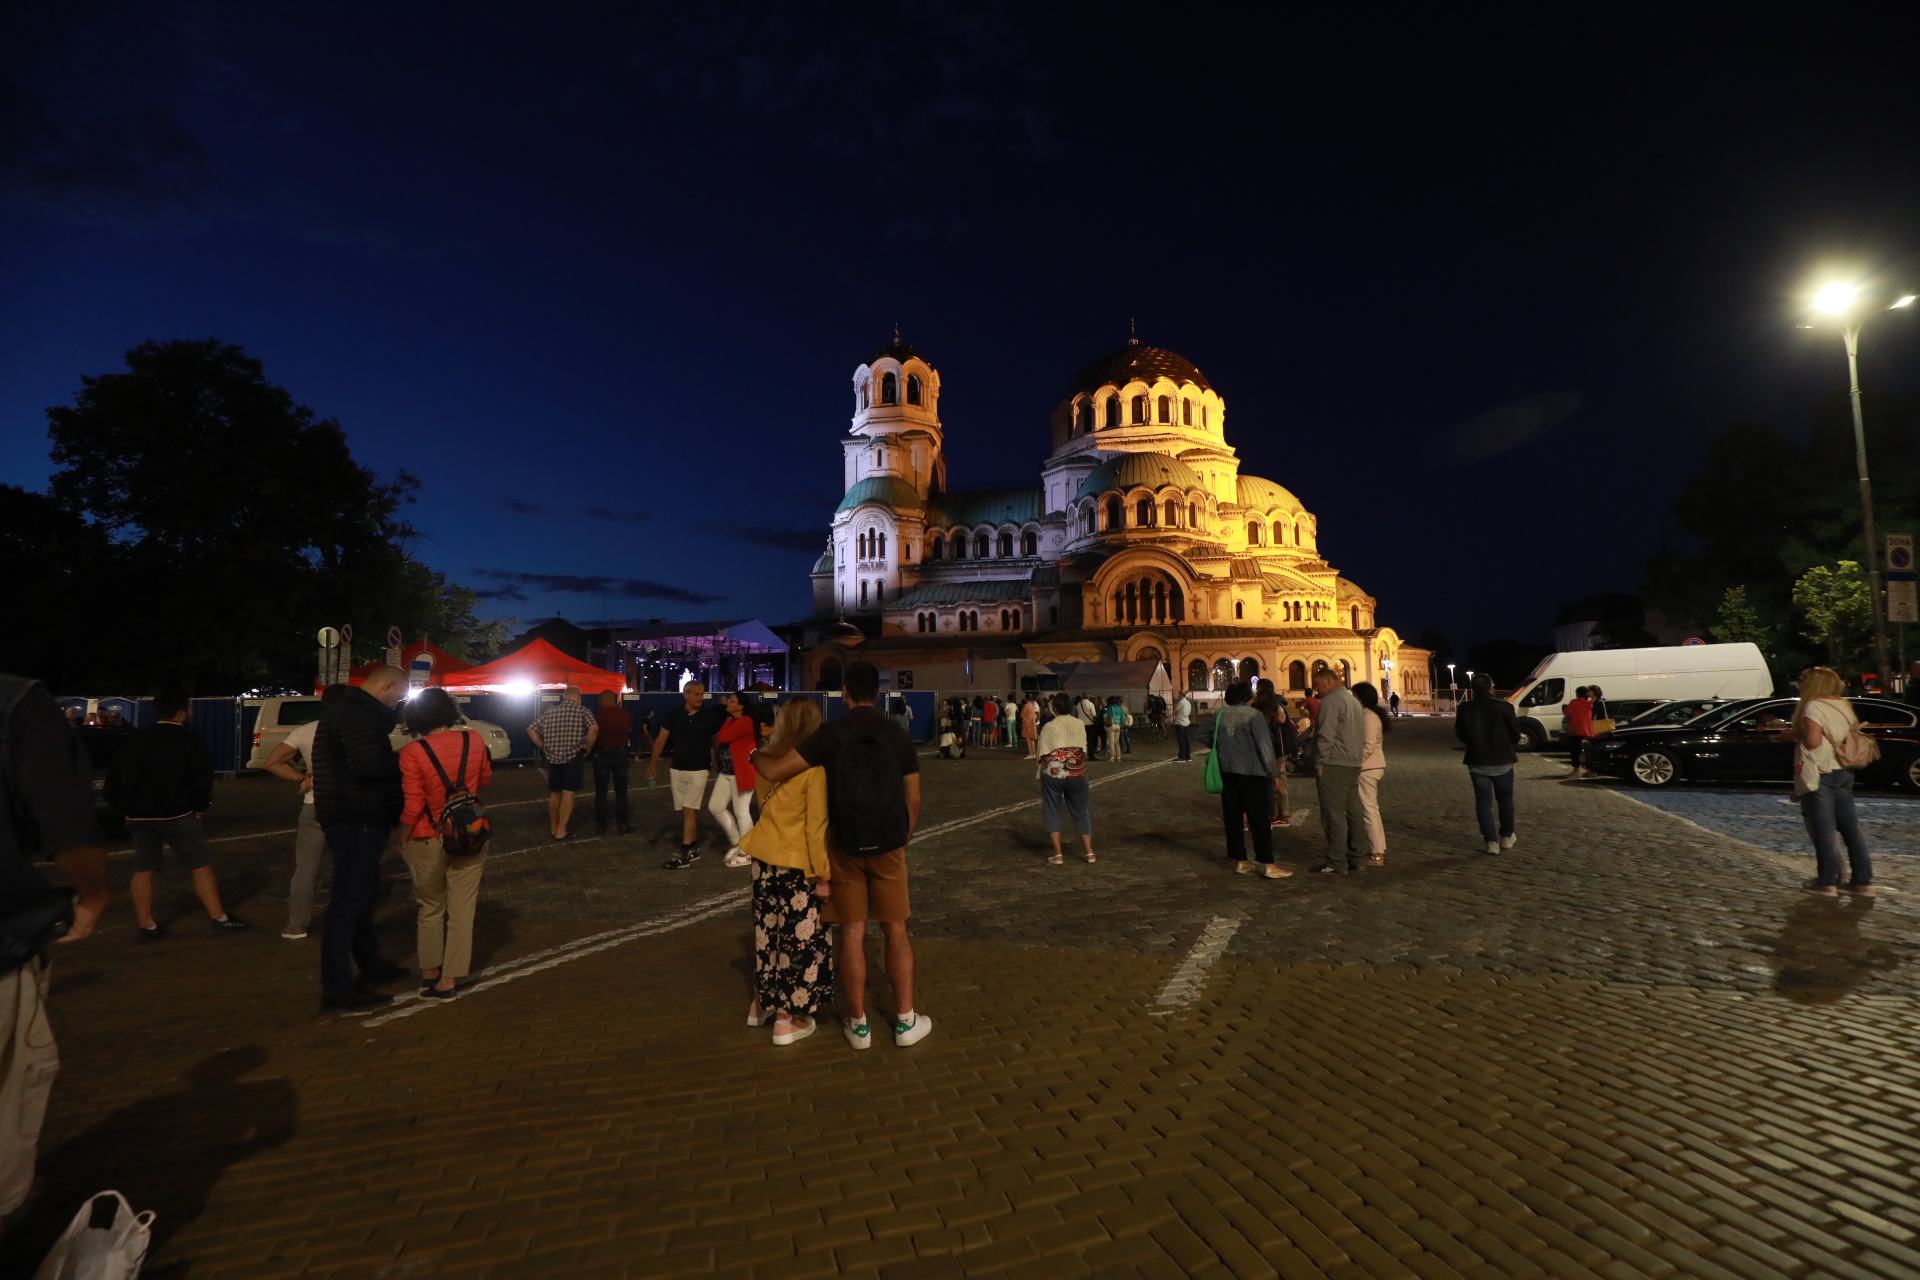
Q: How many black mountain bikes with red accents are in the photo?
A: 0